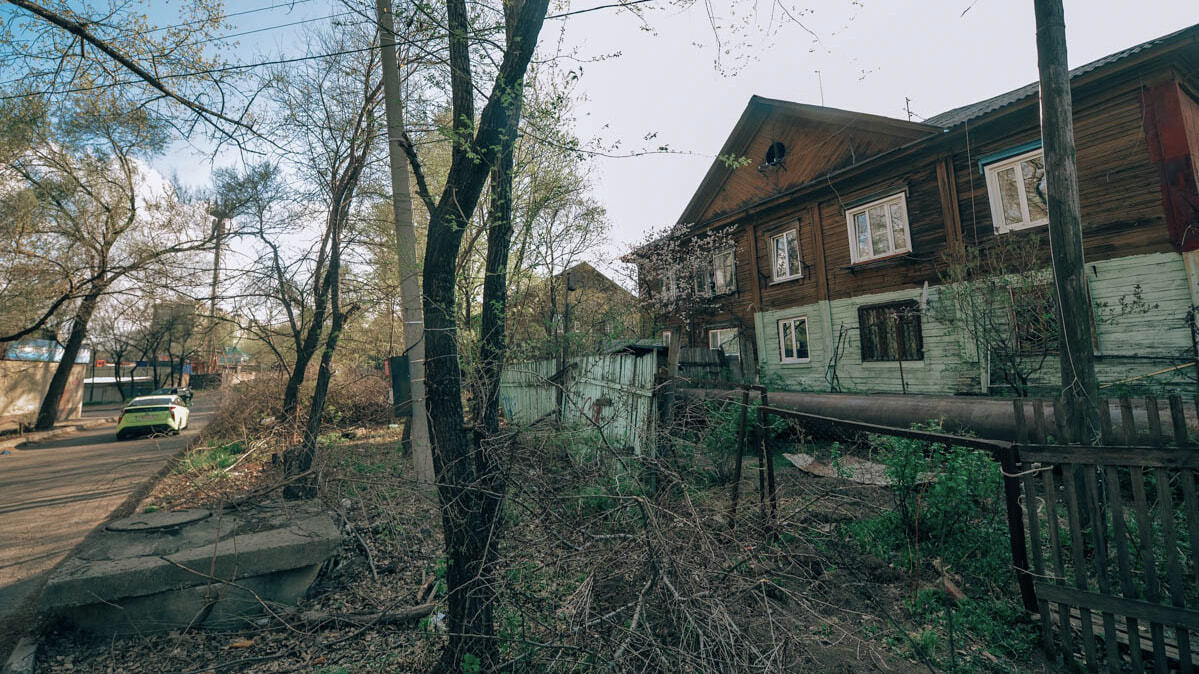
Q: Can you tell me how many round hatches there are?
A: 1